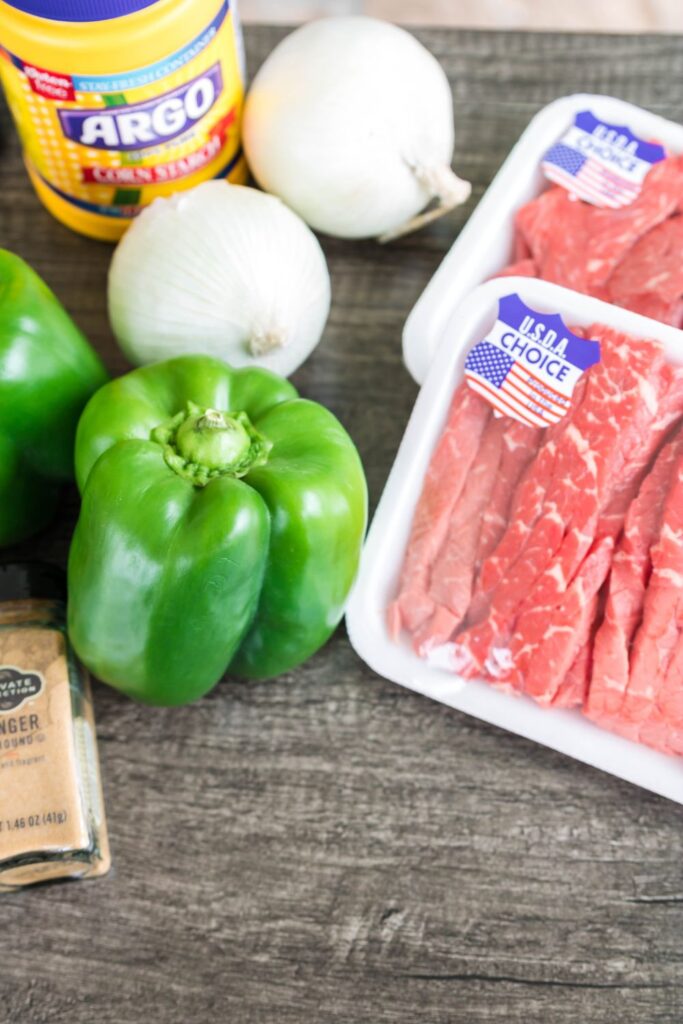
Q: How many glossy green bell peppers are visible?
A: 2